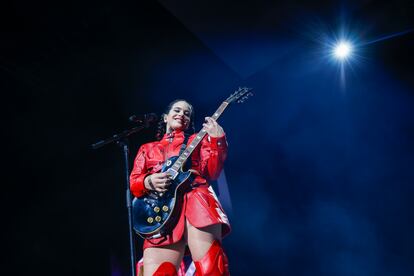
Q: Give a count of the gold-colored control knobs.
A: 4